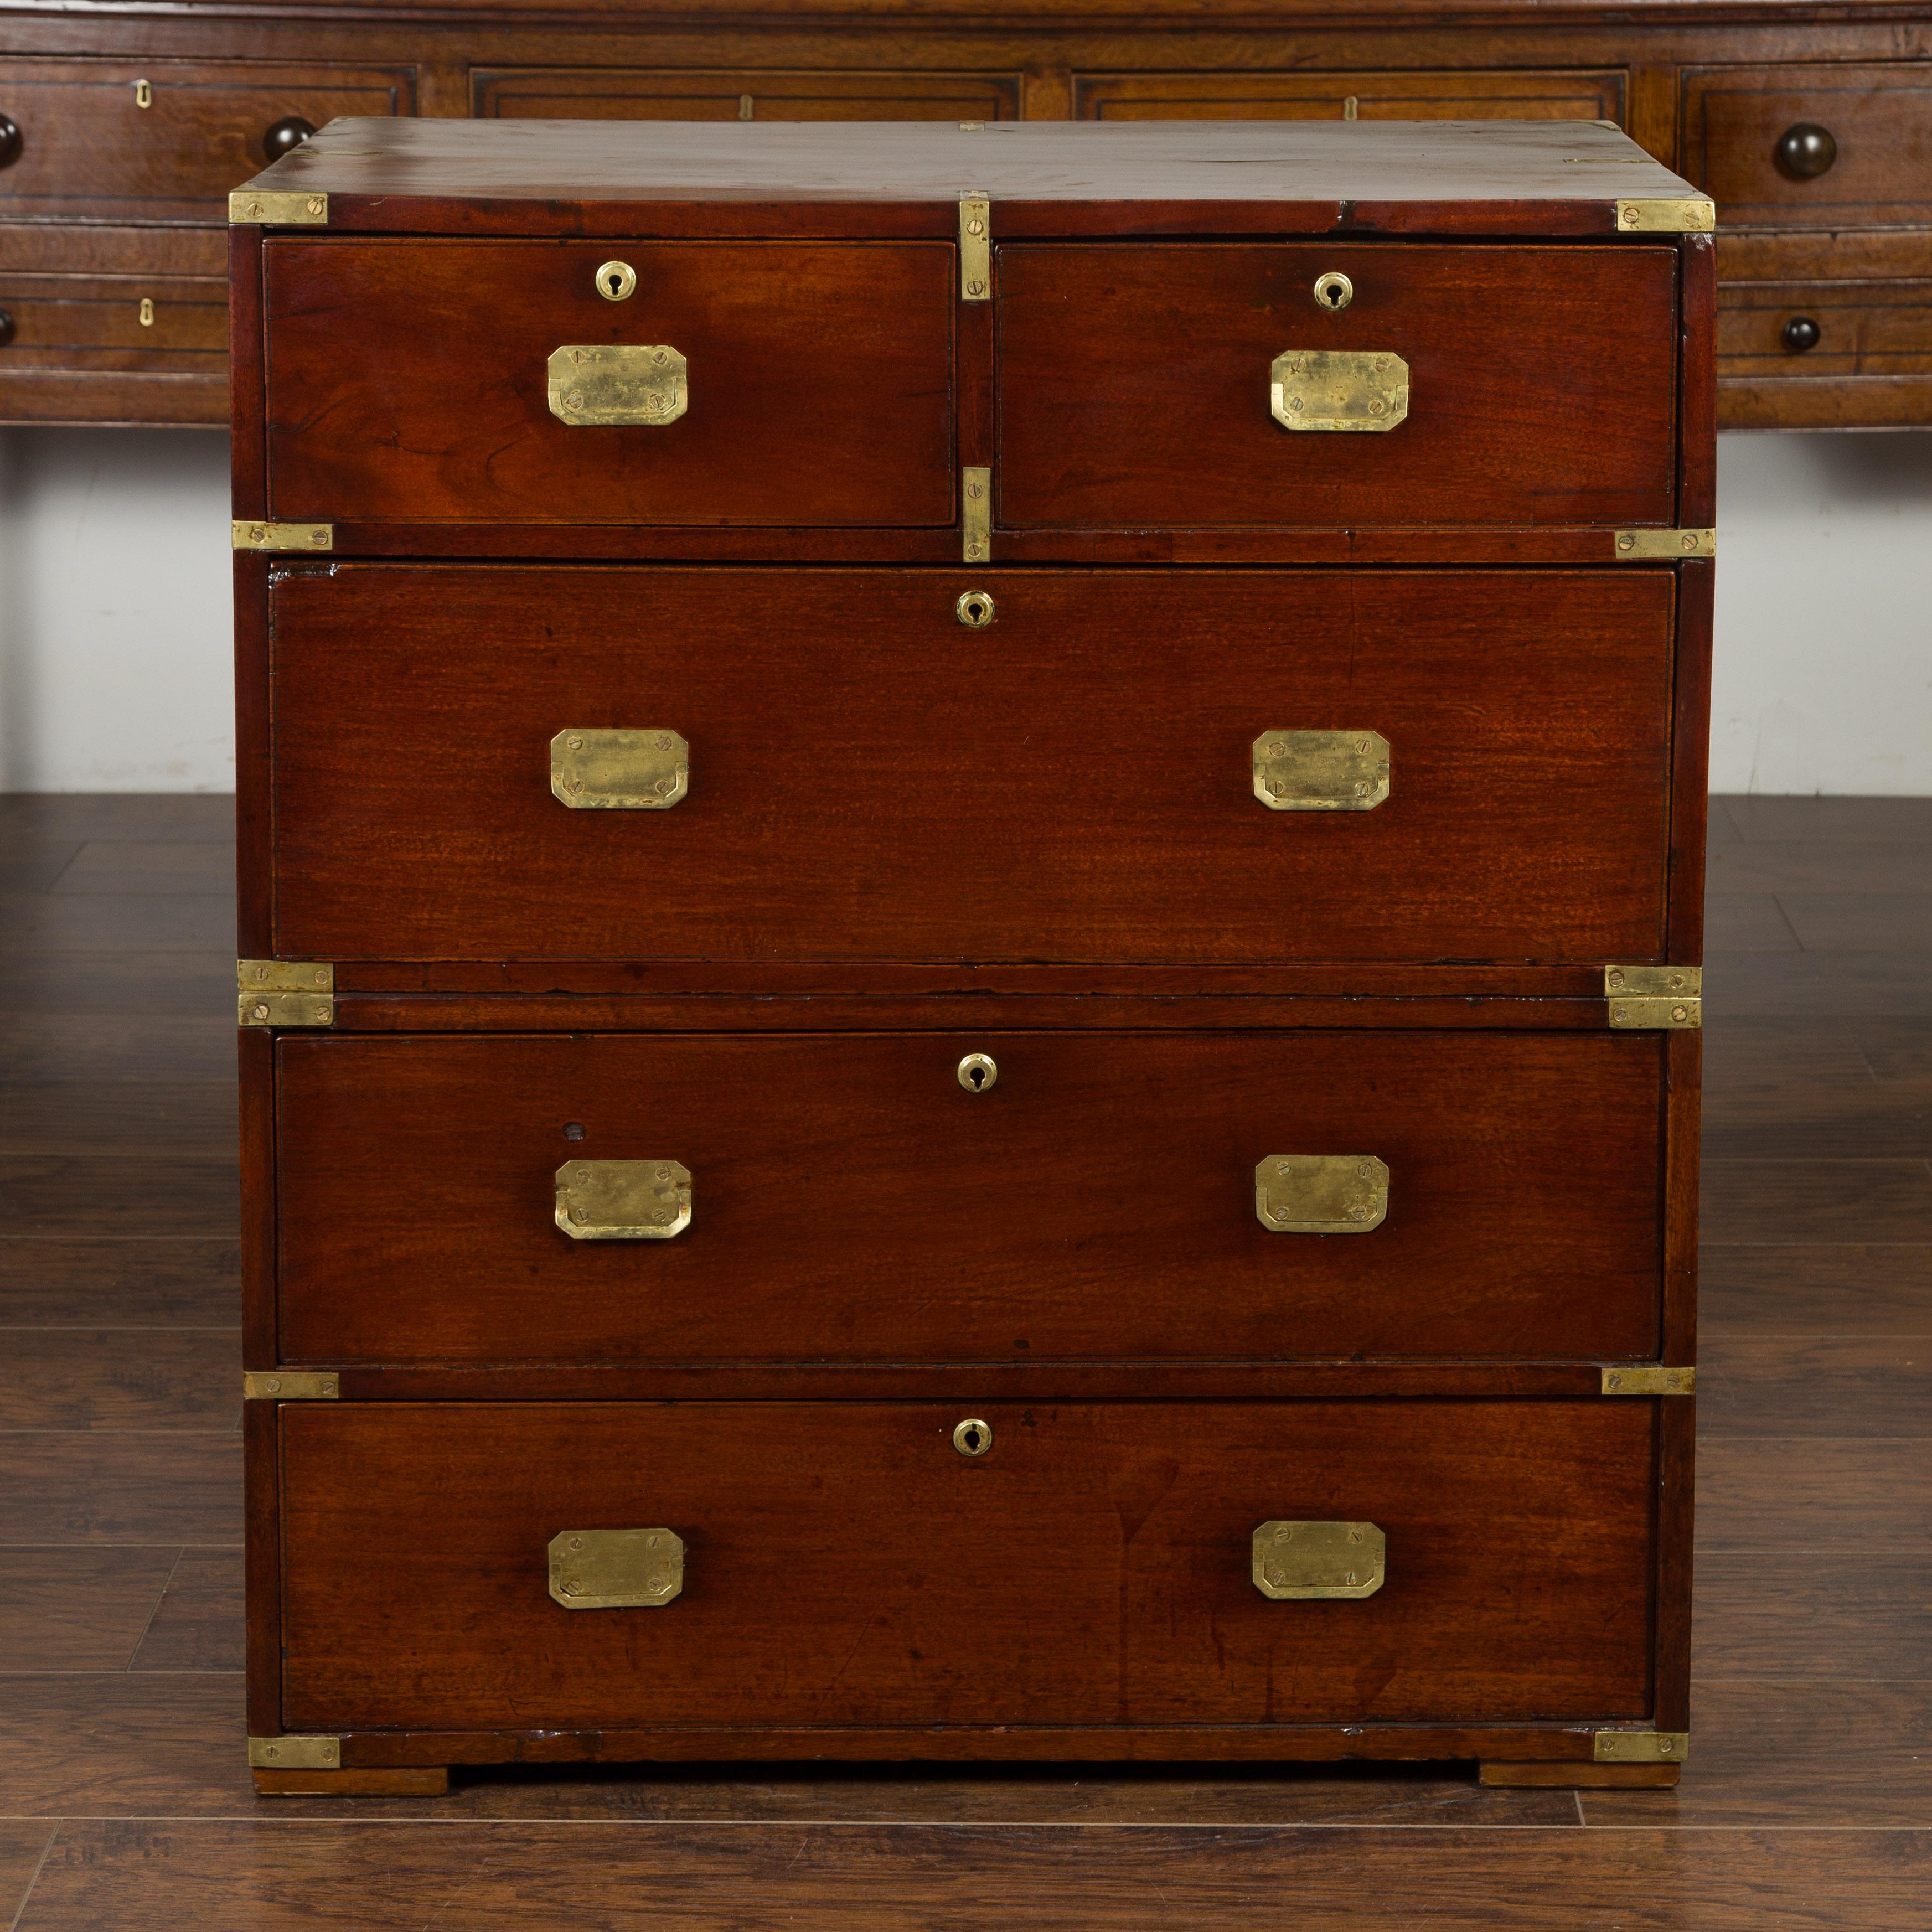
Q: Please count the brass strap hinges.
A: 14